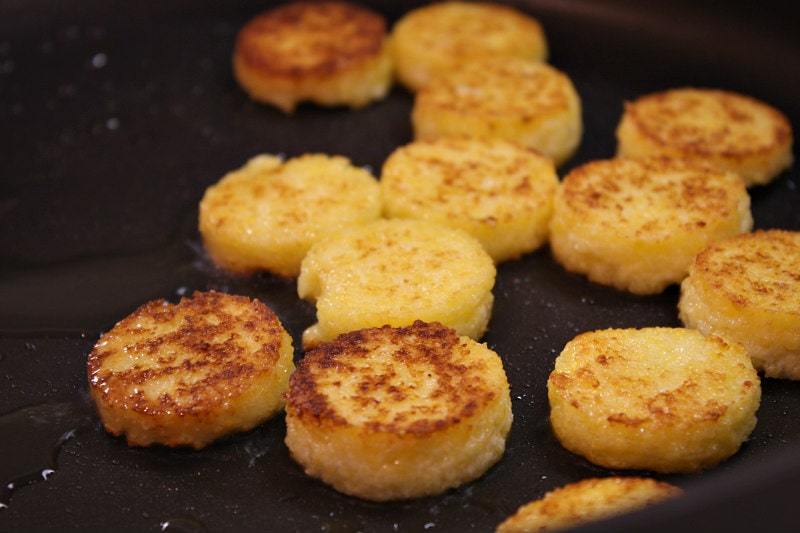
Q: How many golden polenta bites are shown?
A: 13